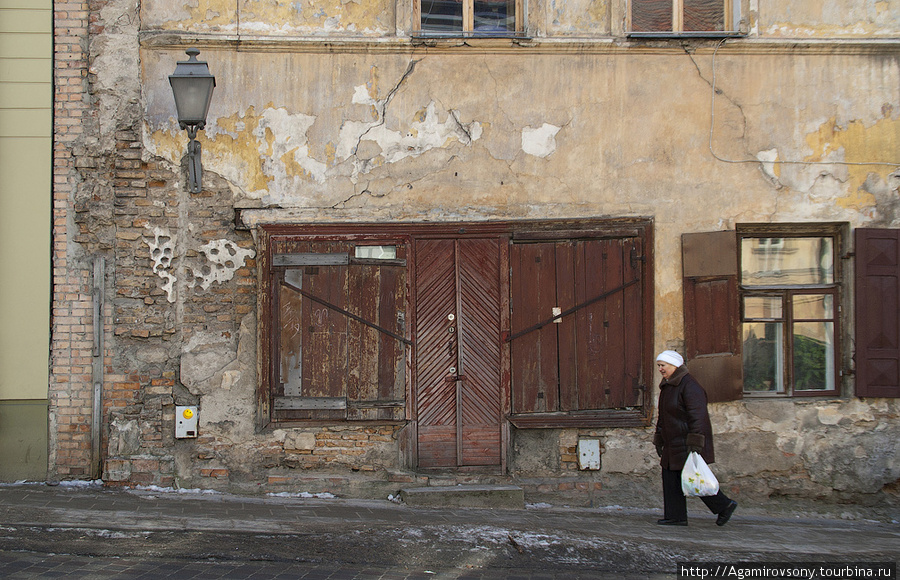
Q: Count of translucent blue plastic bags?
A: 0